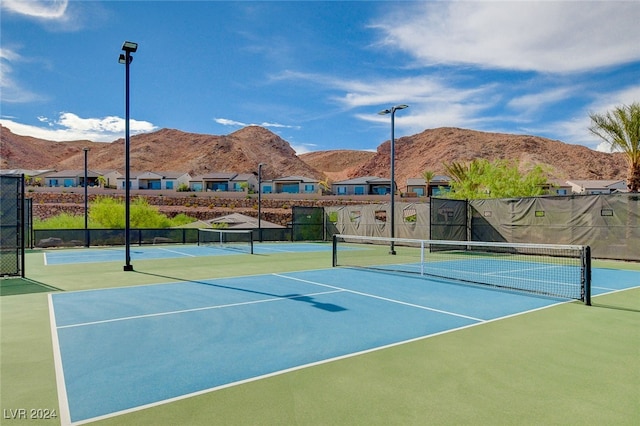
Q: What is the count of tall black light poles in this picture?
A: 4